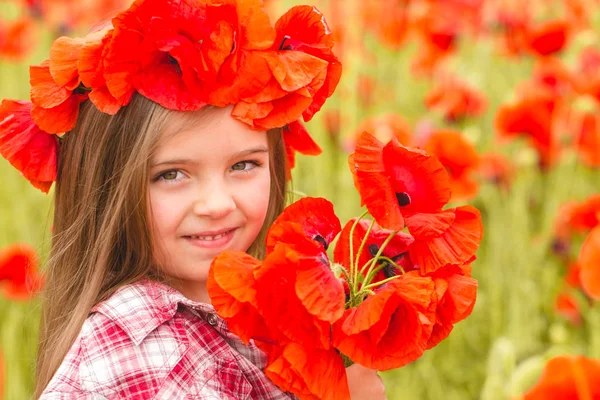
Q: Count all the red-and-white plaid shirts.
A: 1